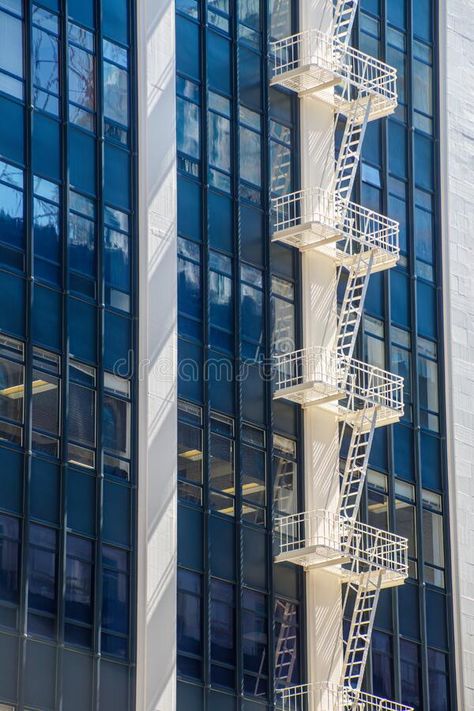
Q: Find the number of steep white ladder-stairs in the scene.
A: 5